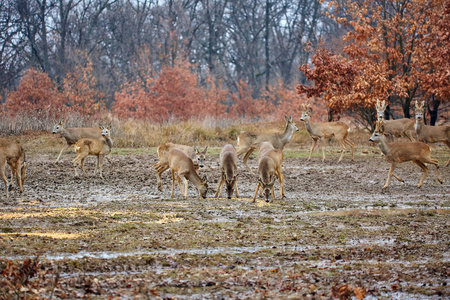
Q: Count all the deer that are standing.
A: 12